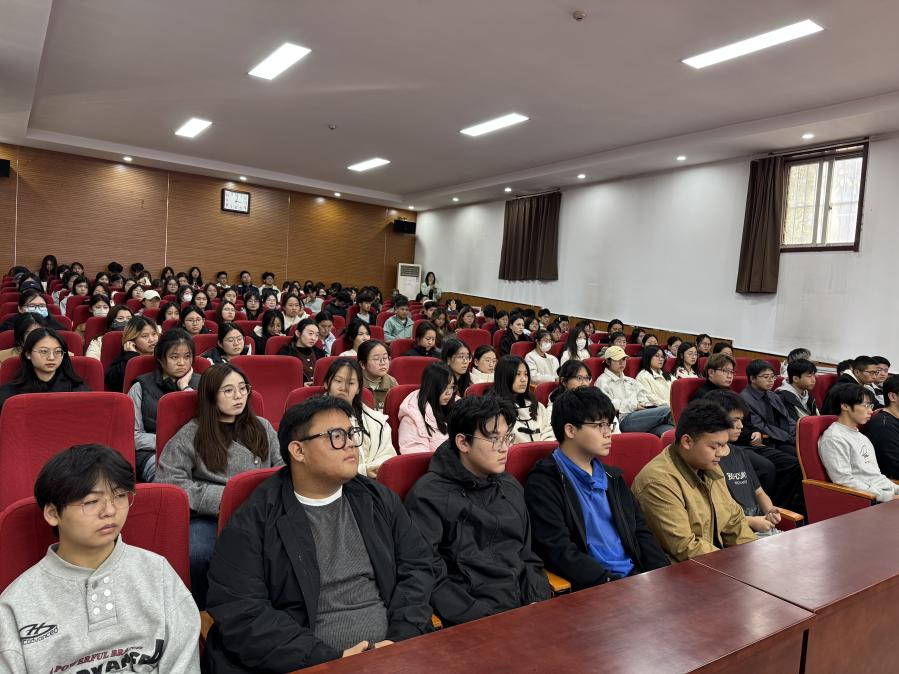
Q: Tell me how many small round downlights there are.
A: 9